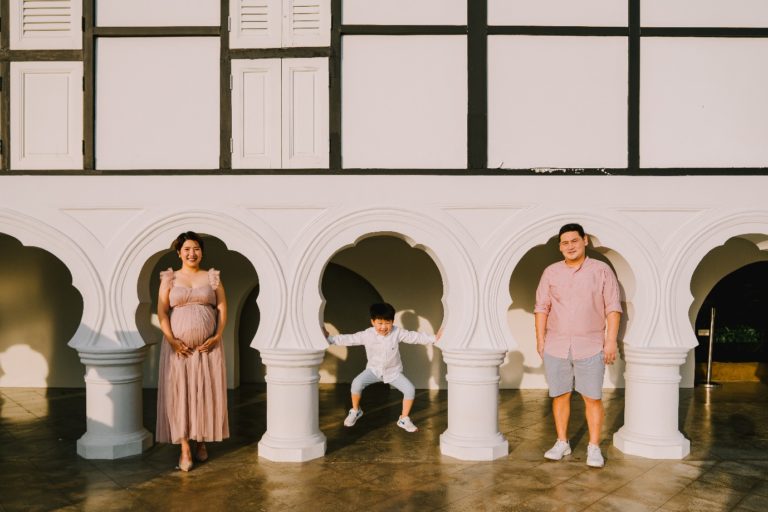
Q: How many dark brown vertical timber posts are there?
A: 6